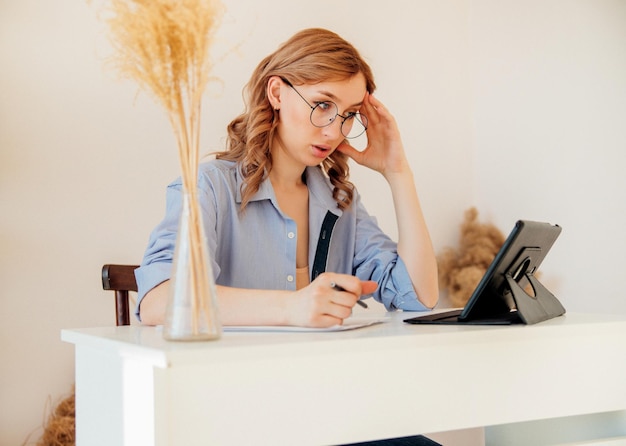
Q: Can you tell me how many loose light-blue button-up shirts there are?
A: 1